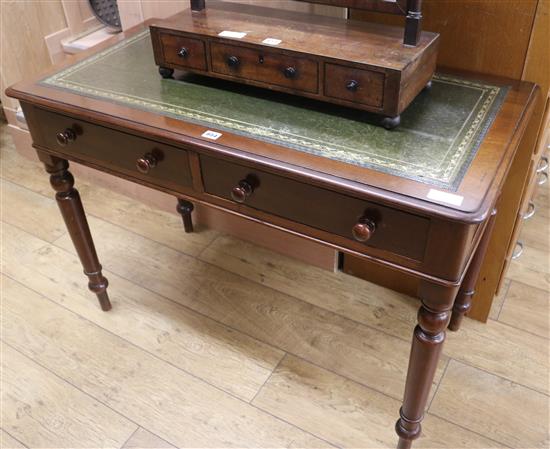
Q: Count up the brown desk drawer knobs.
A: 4